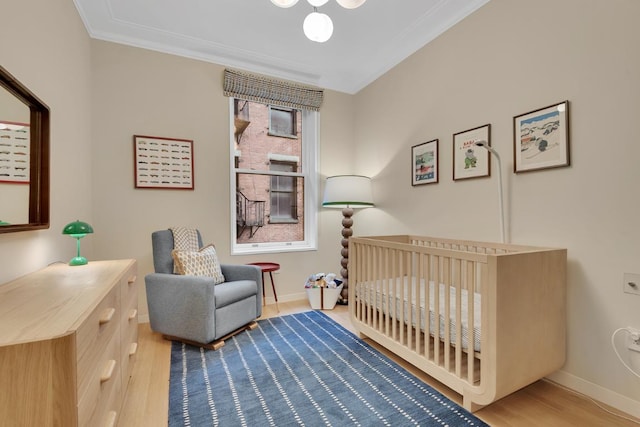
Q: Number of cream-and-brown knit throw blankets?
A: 1